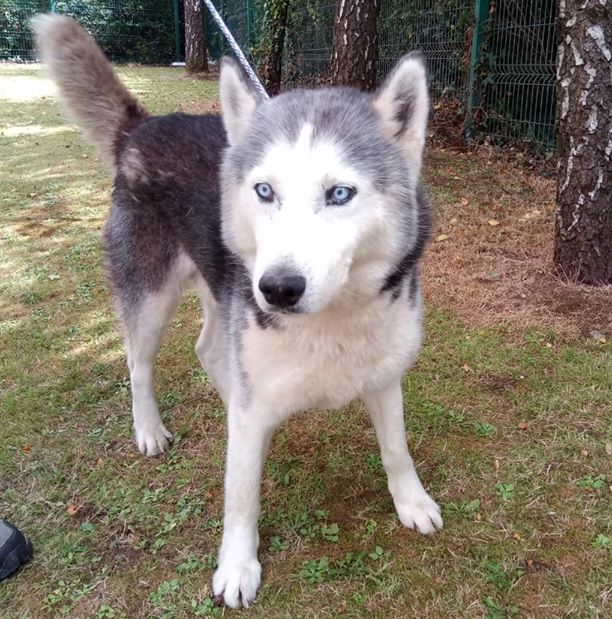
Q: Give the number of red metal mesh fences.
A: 0